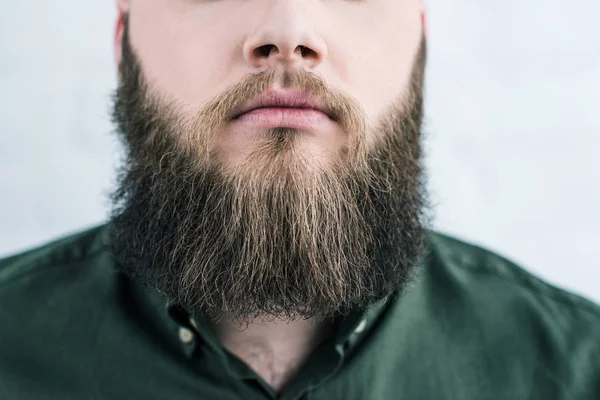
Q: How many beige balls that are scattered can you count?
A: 0